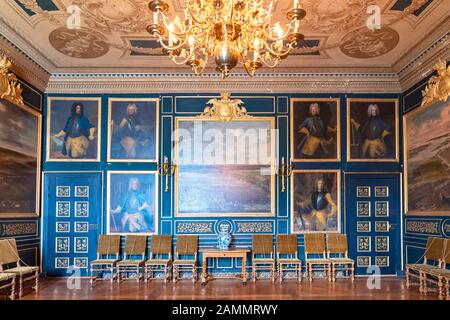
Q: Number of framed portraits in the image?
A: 6